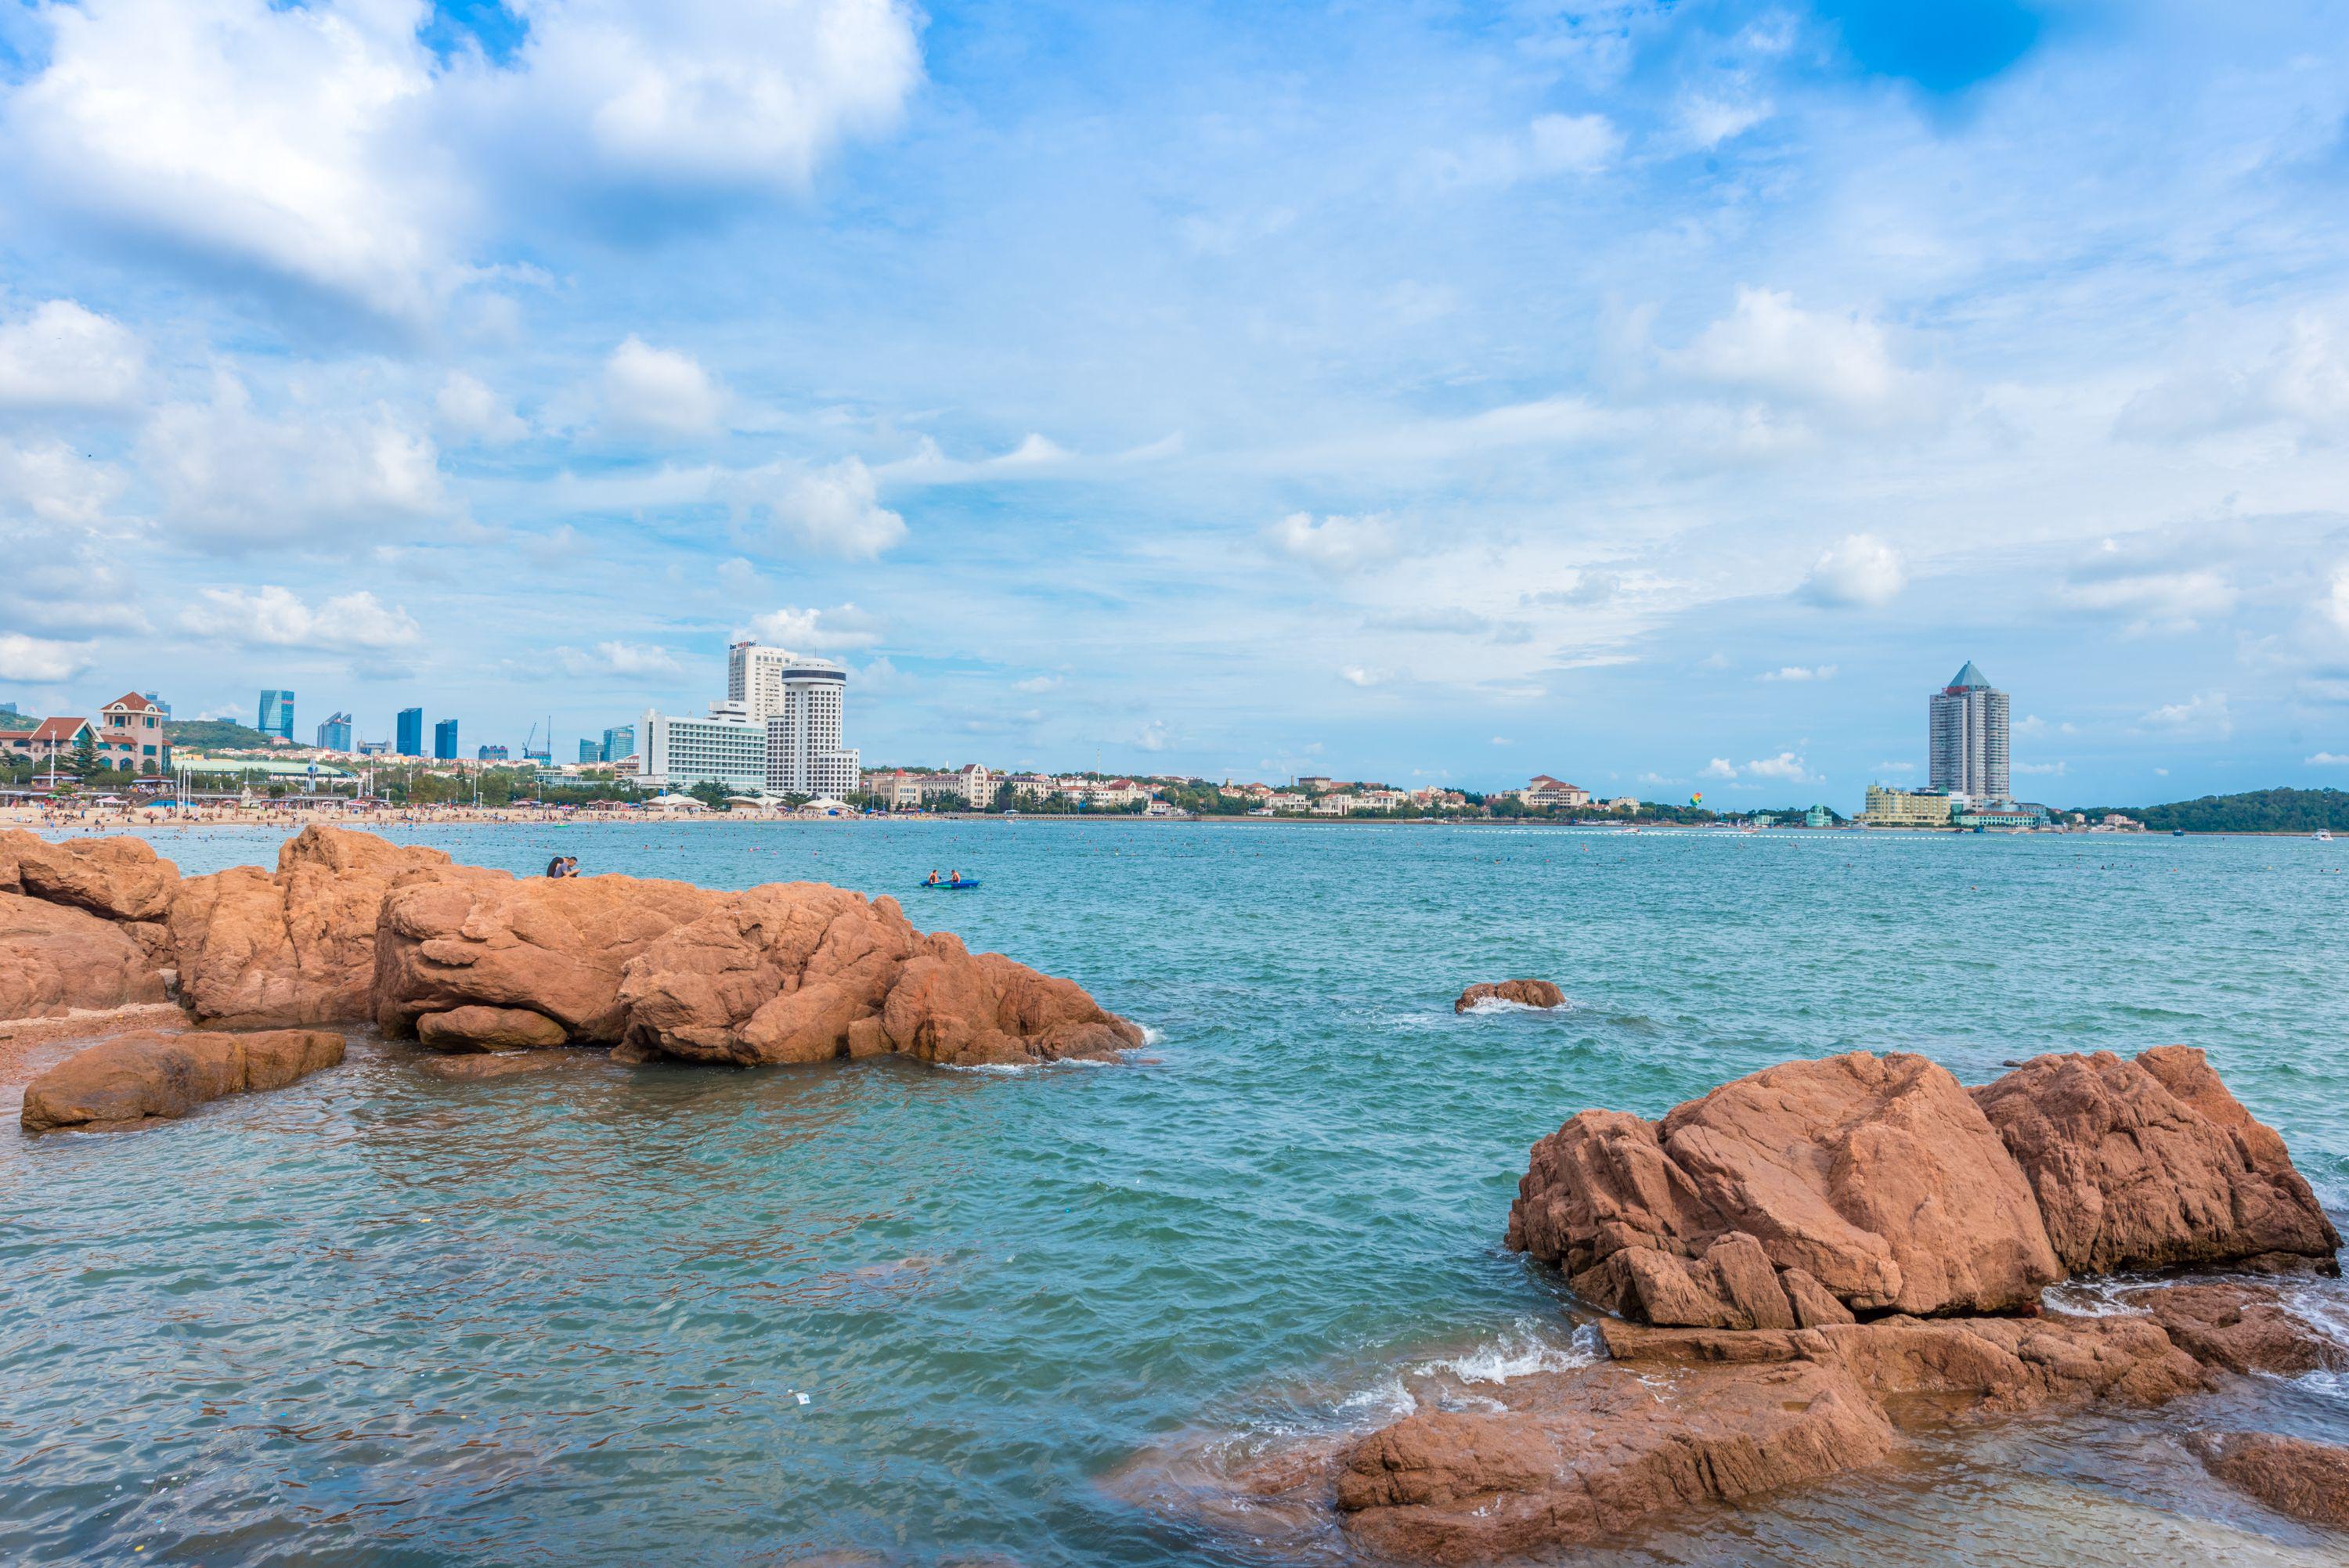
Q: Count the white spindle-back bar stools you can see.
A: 0